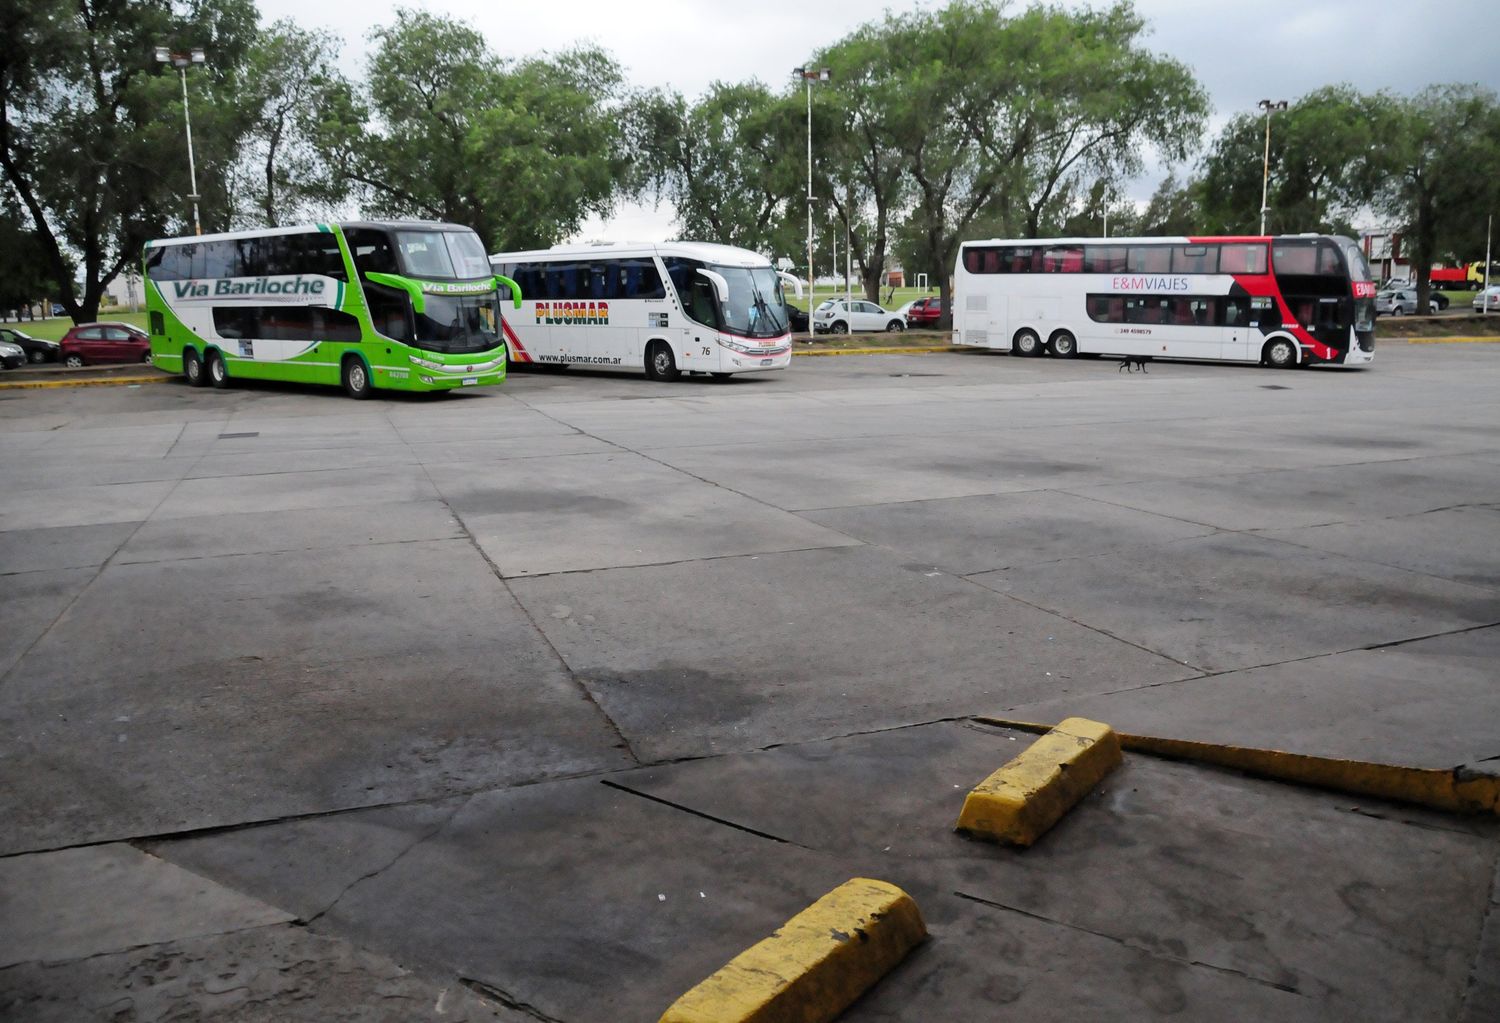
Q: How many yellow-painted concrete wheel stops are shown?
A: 2